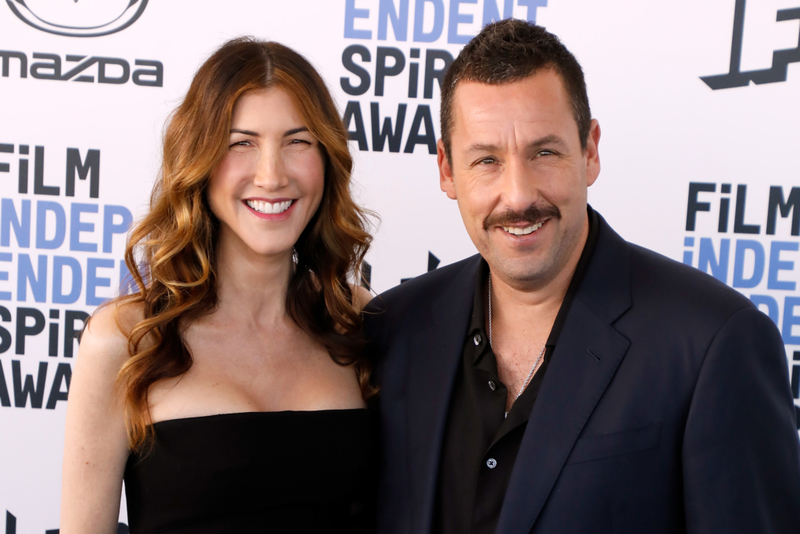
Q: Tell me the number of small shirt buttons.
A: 3